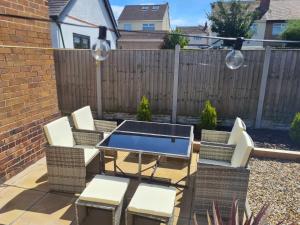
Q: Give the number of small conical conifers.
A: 3